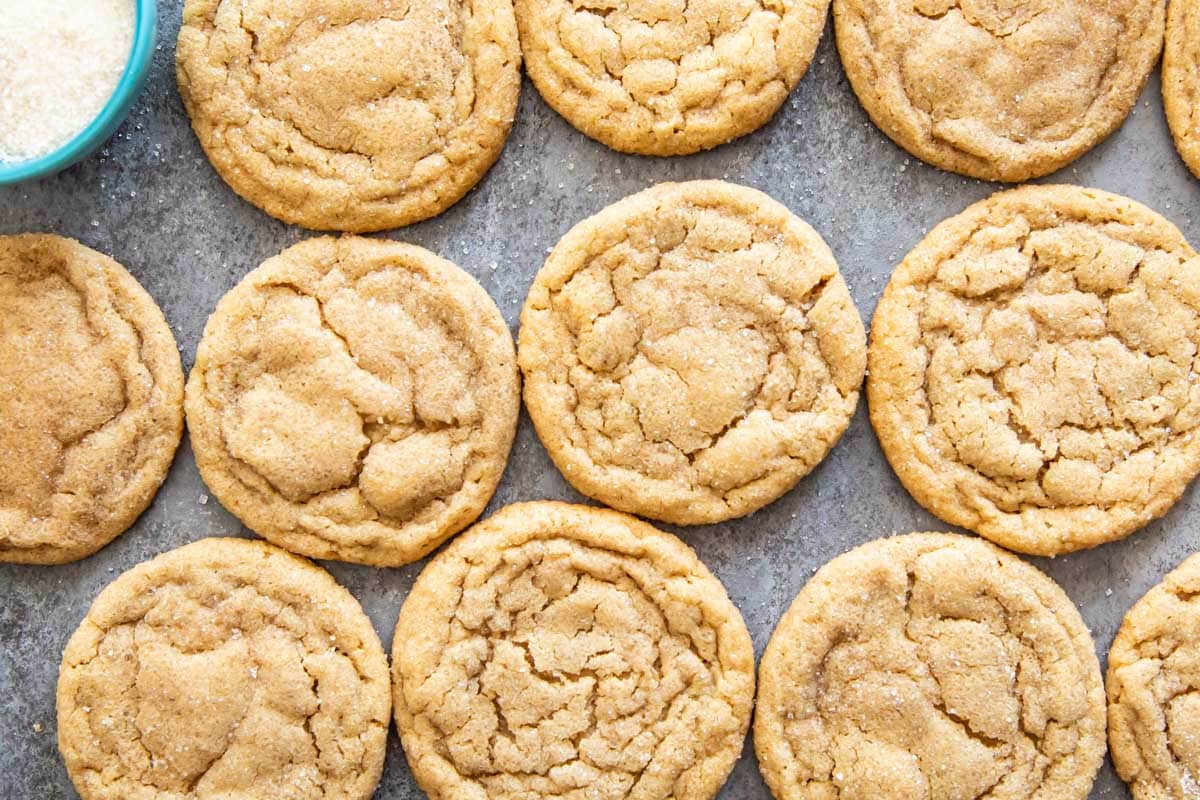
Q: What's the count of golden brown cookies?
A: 12